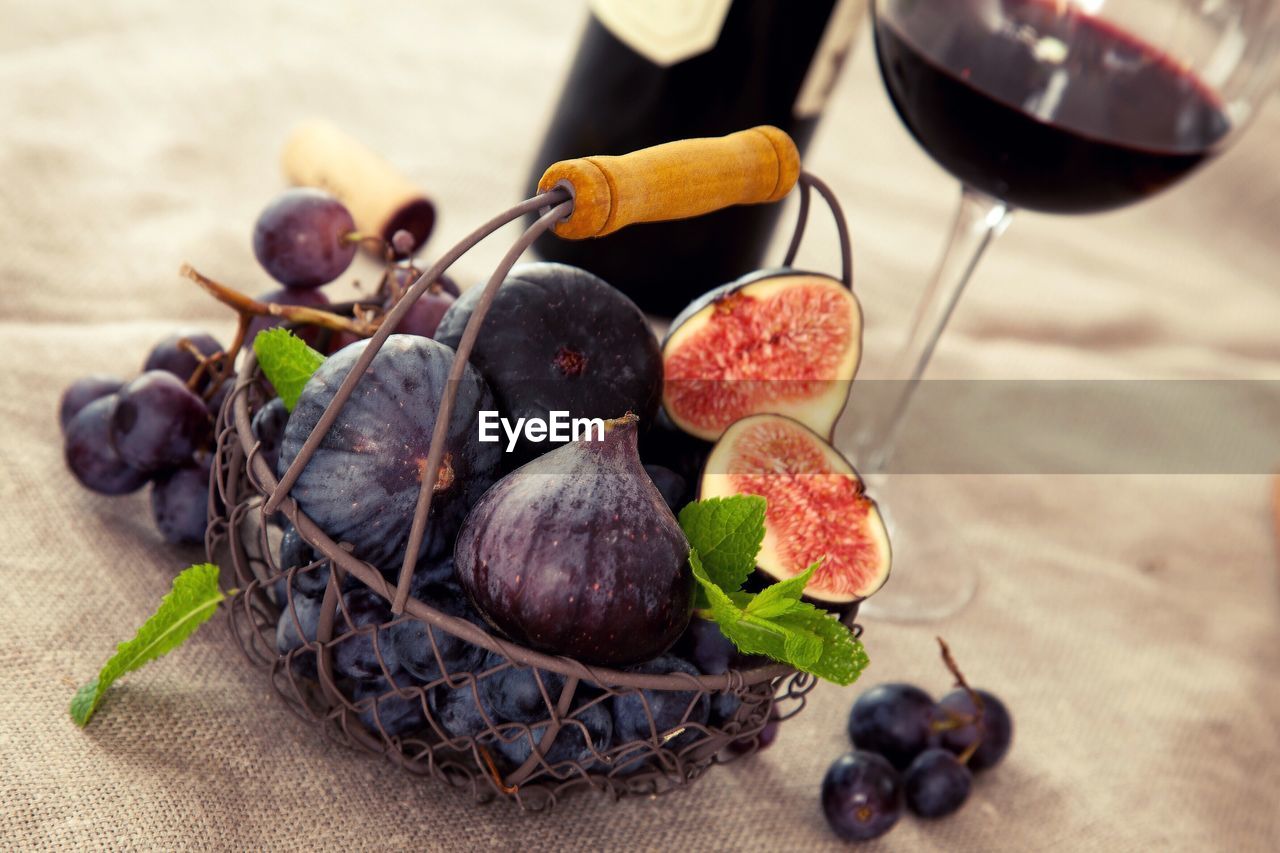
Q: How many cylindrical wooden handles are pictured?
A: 1